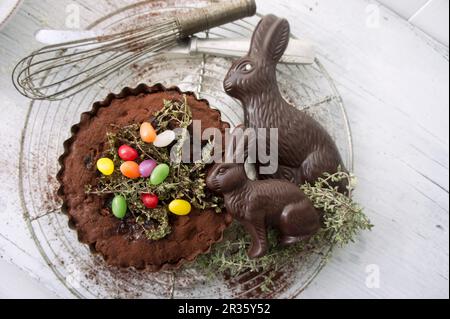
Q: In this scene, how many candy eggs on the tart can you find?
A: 10